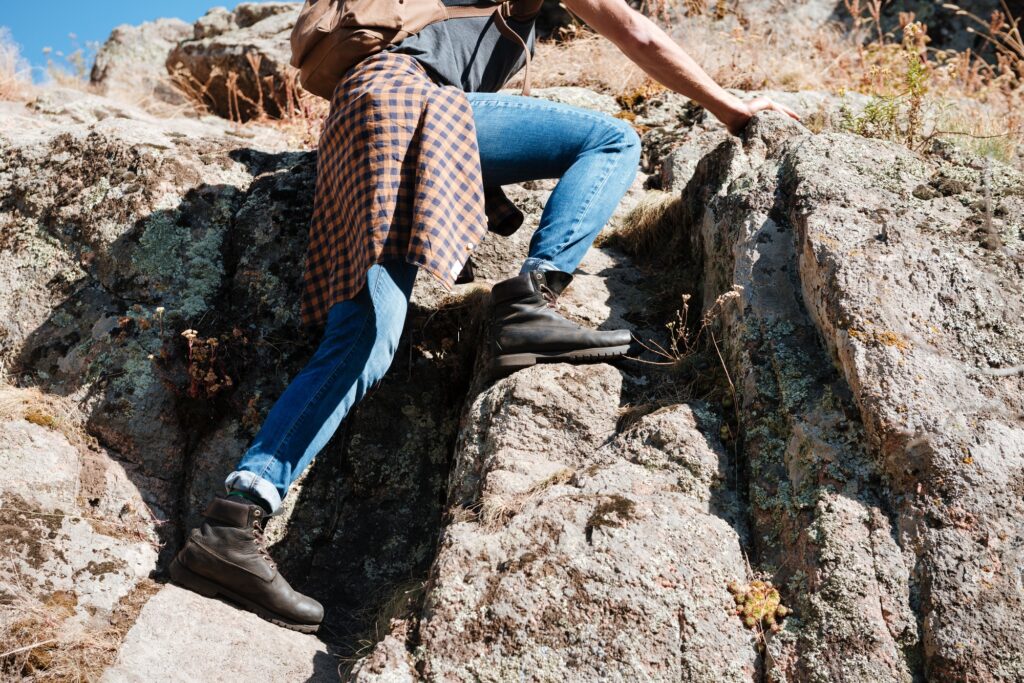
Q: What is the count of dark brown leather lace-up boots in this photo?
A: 2